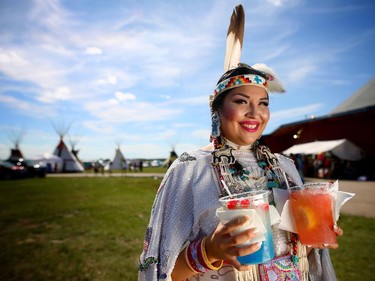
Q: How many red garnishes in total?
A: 3